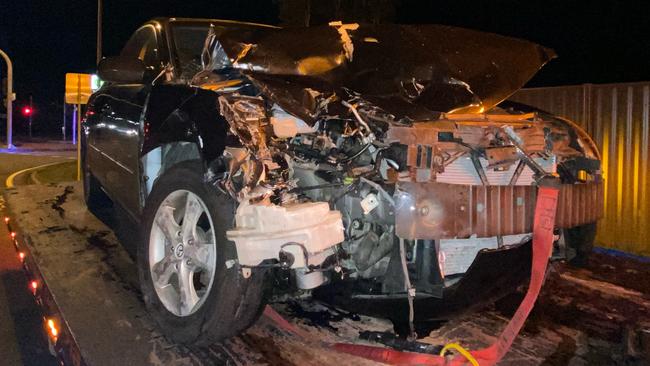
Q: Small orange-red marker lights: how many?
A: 5